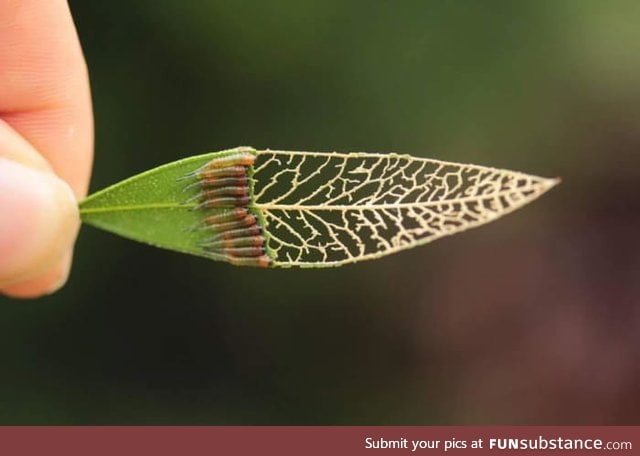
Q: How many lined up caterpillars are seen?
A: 11